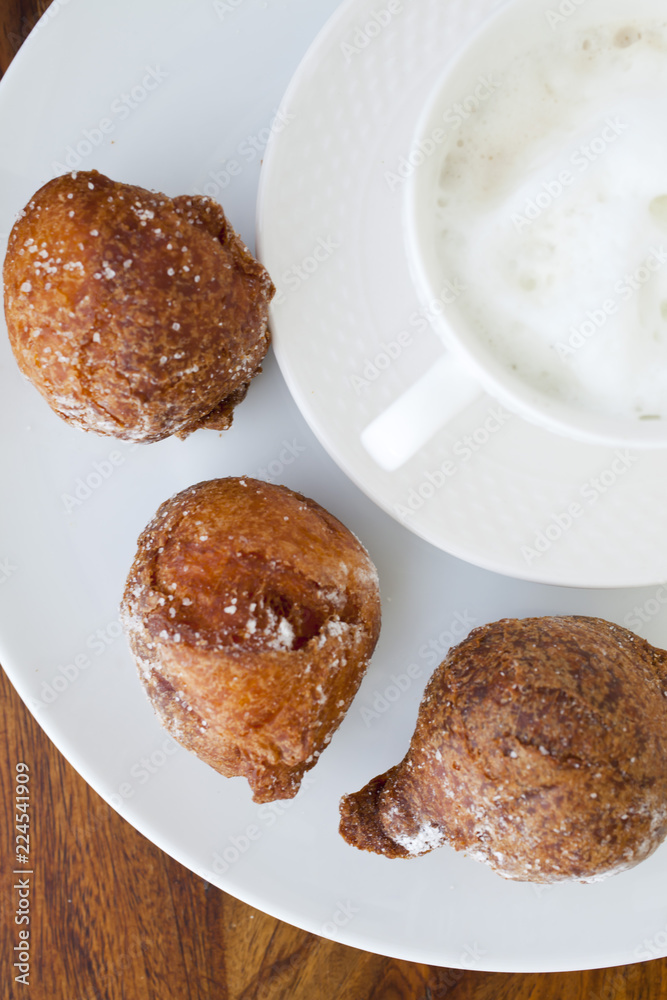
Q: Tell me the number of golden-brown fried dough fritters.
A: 3